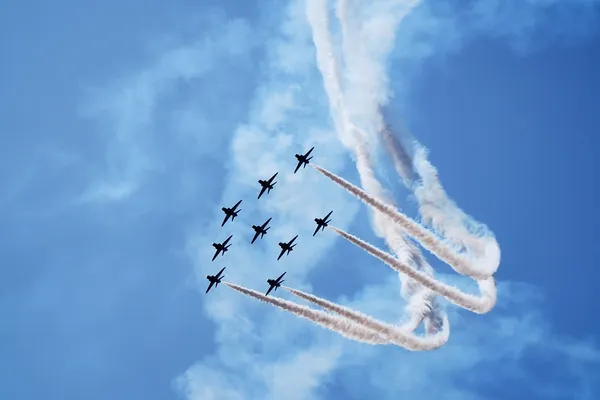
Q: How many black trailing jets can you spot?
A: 4